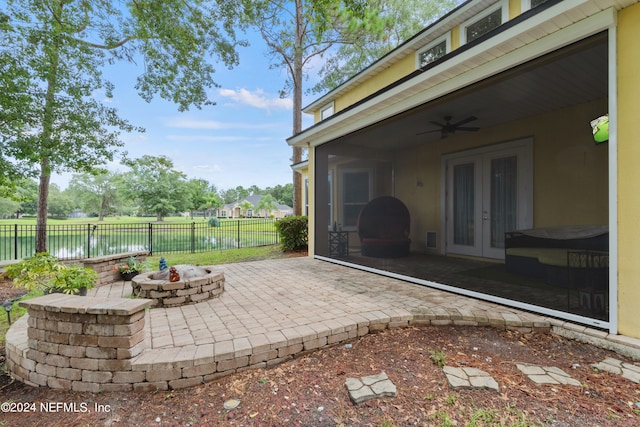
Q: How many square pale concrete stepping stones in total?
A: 4